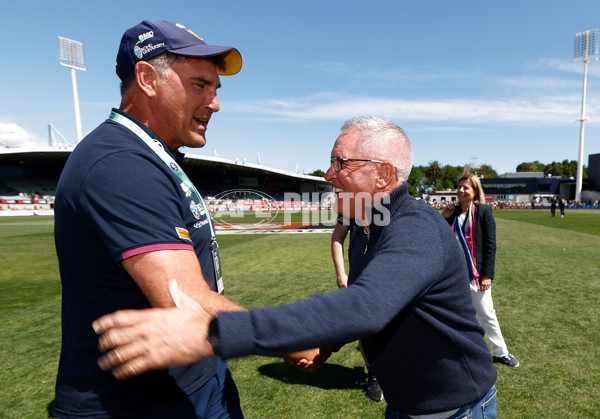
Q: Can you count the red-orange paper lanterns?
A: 0